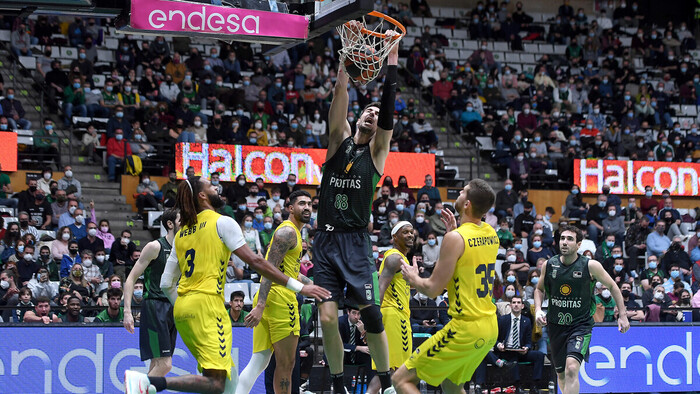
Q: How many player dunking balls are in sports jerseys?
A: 1